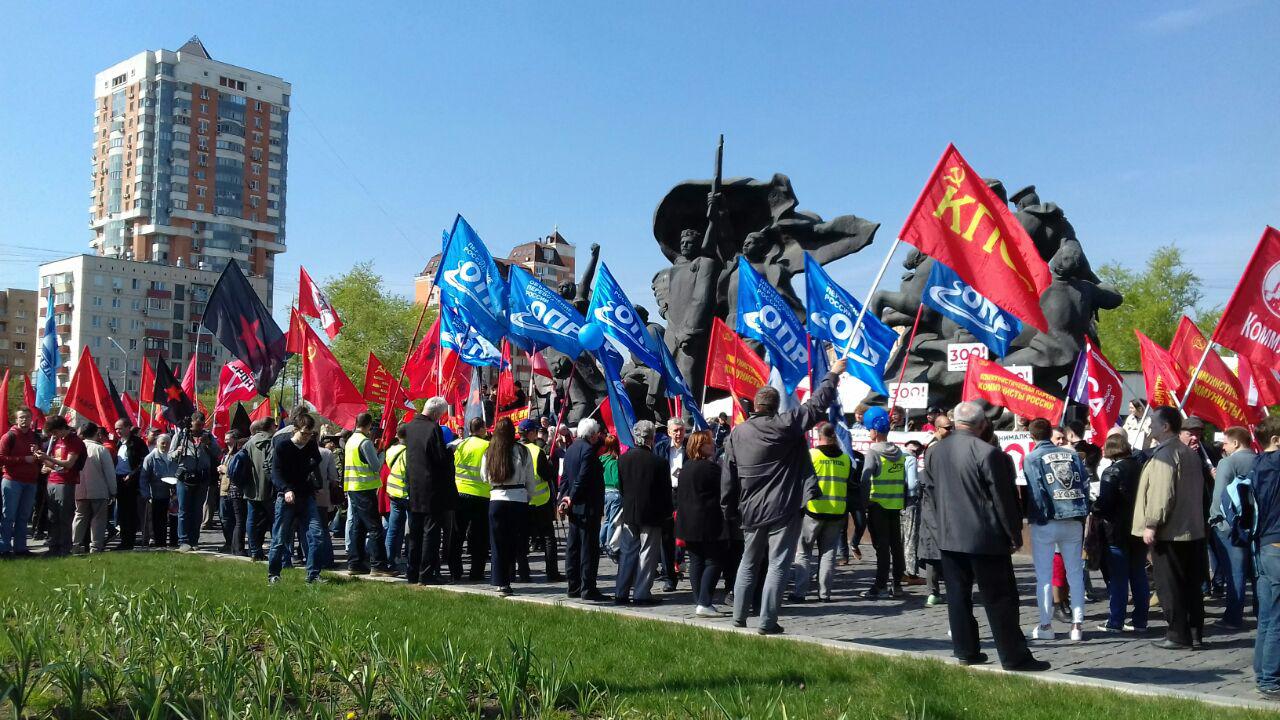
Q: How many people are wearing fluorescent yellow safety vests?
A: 6